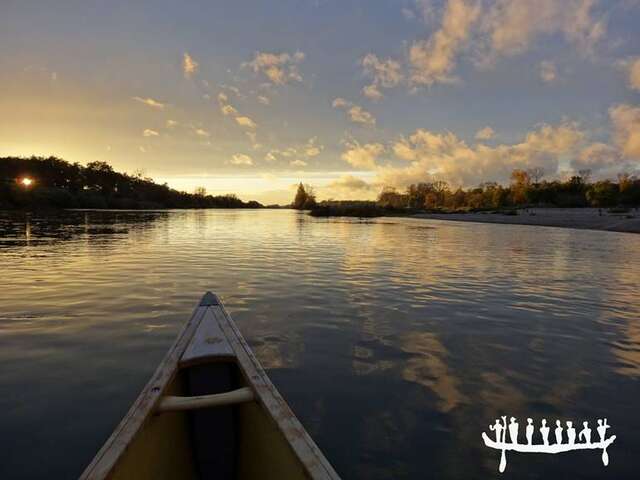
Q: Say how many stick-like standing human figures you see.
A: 8